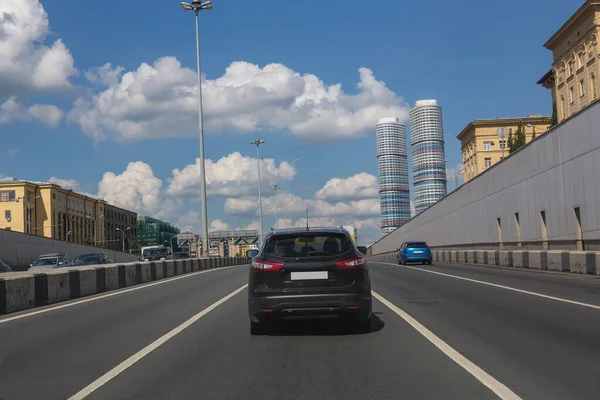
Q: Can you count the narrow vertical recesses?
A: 4